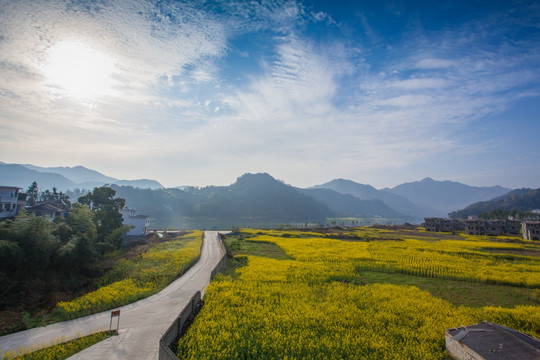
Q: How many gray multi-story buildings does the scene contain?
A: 3